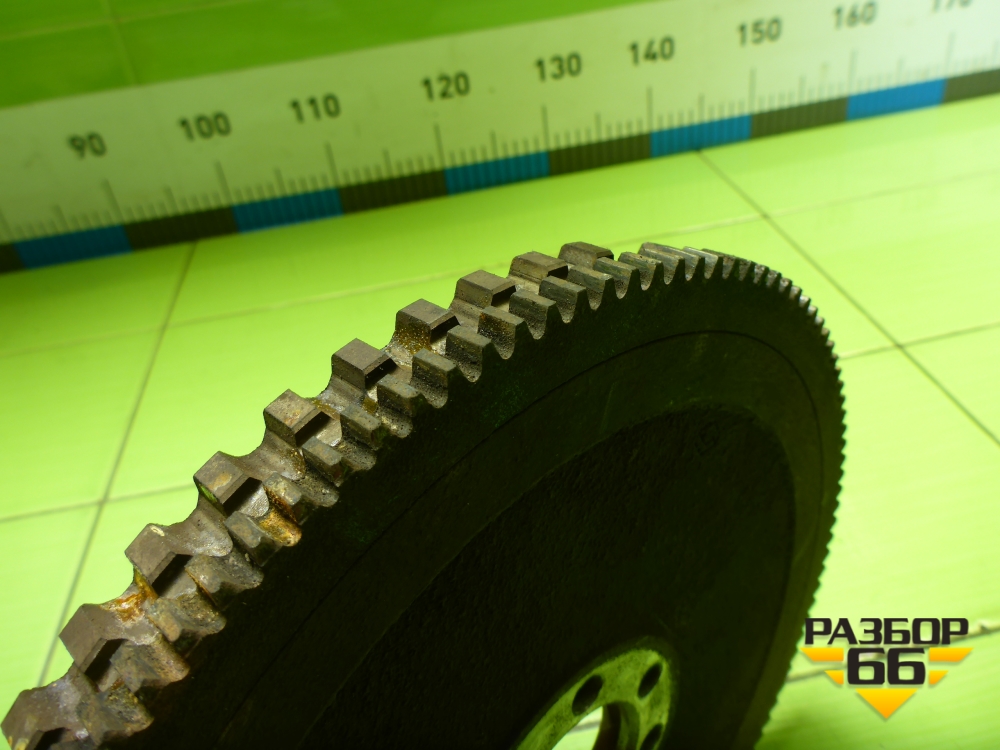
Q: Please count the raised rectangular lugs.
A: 10